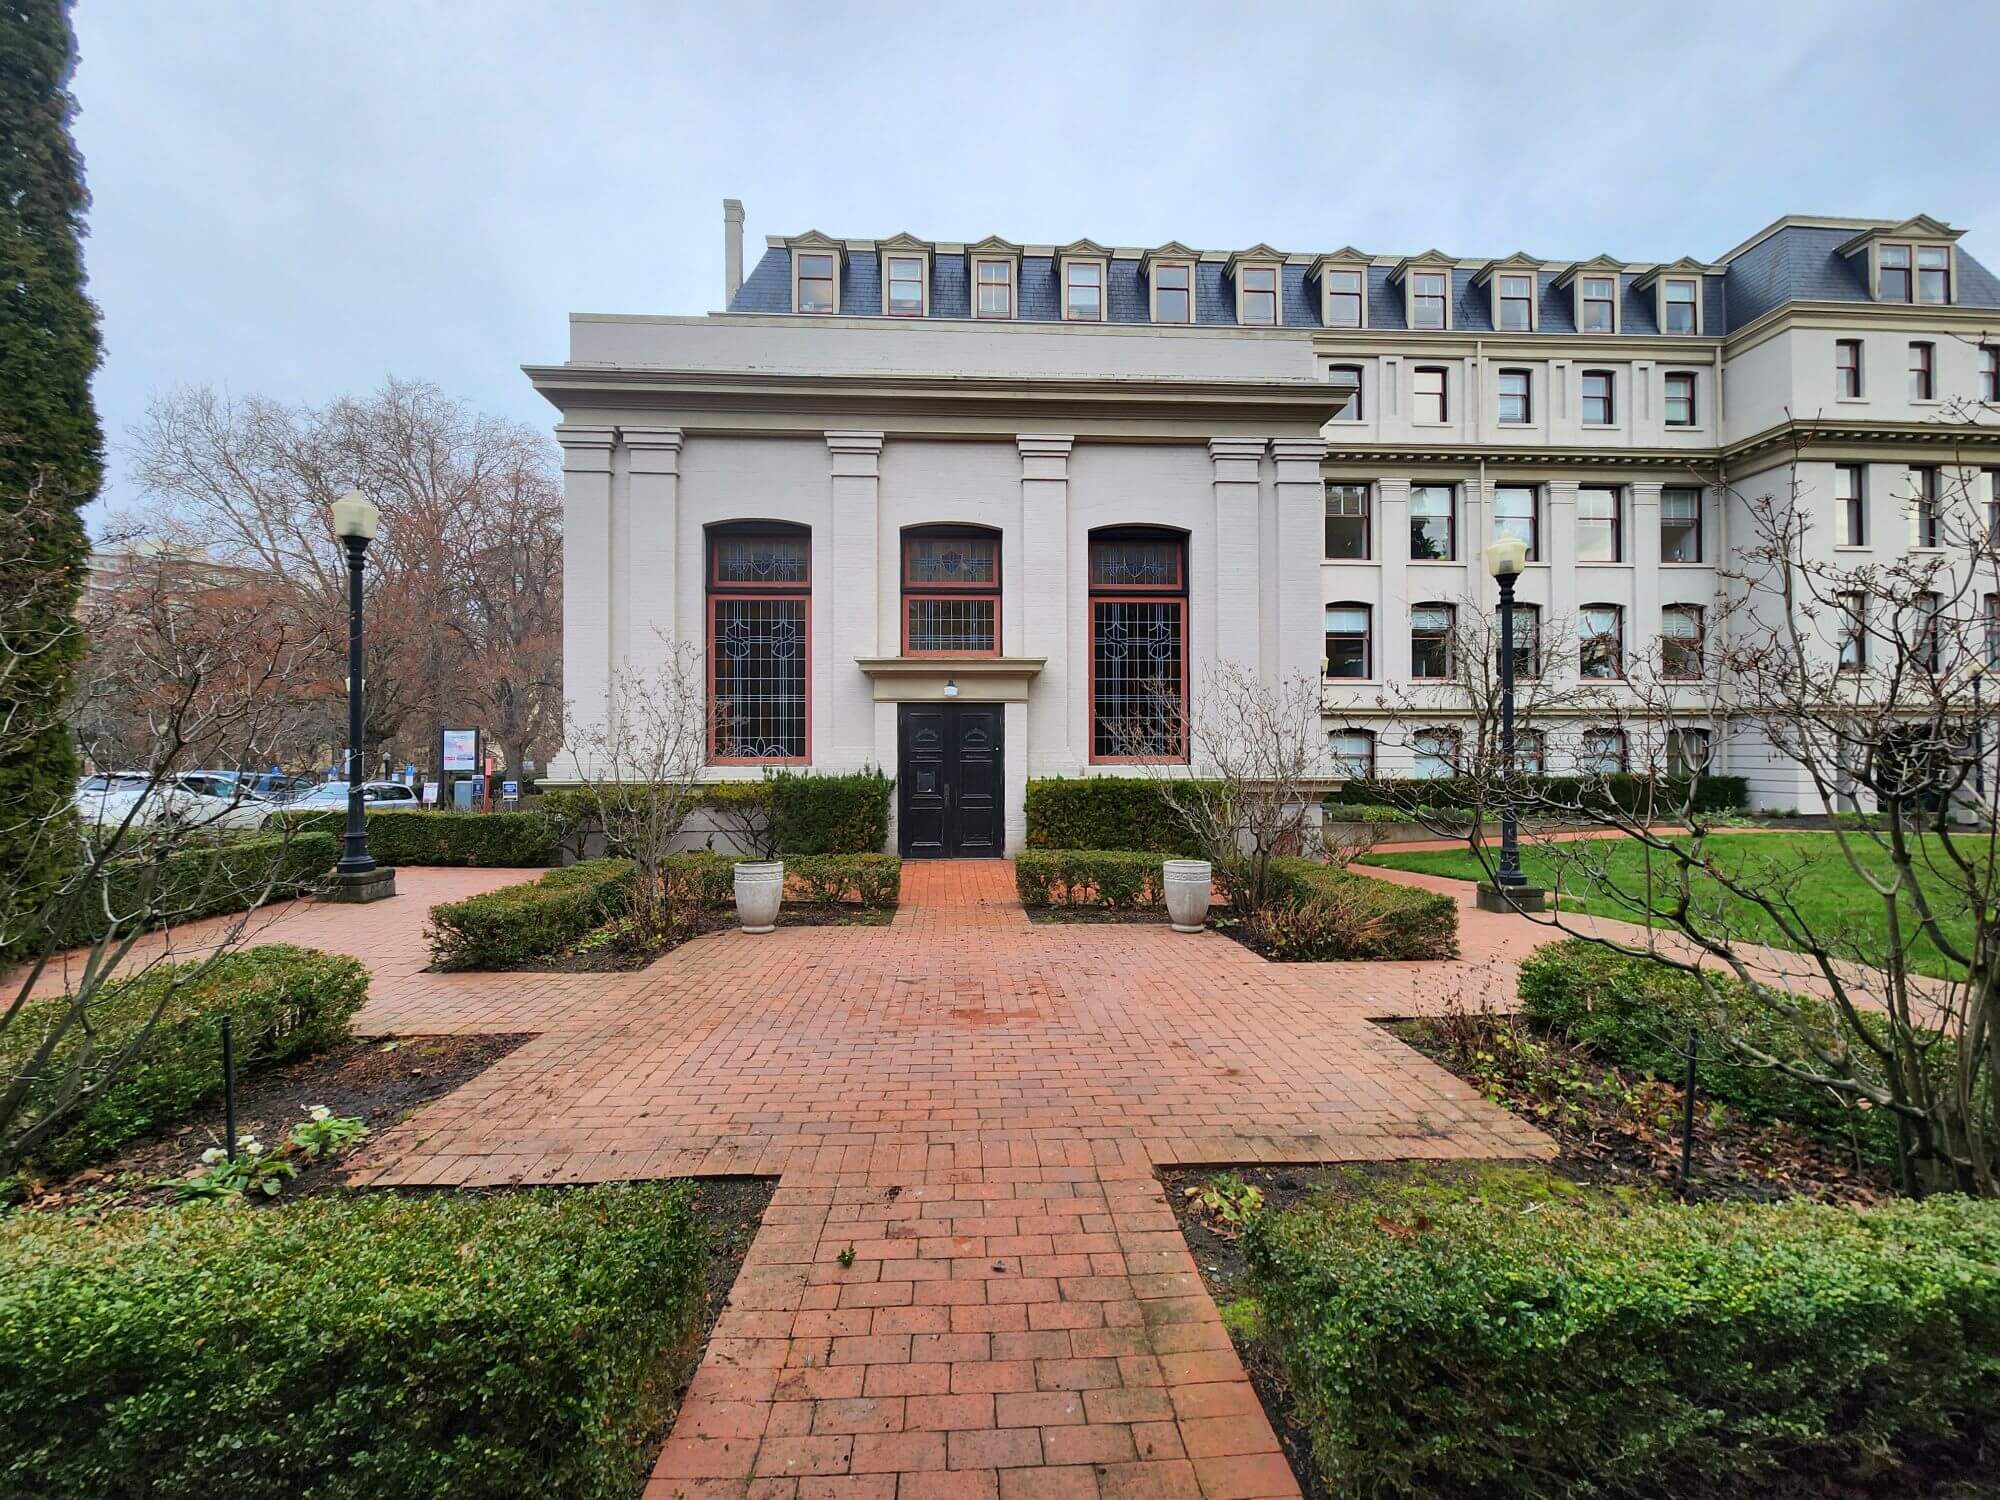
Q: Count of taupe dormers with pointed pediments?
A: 12